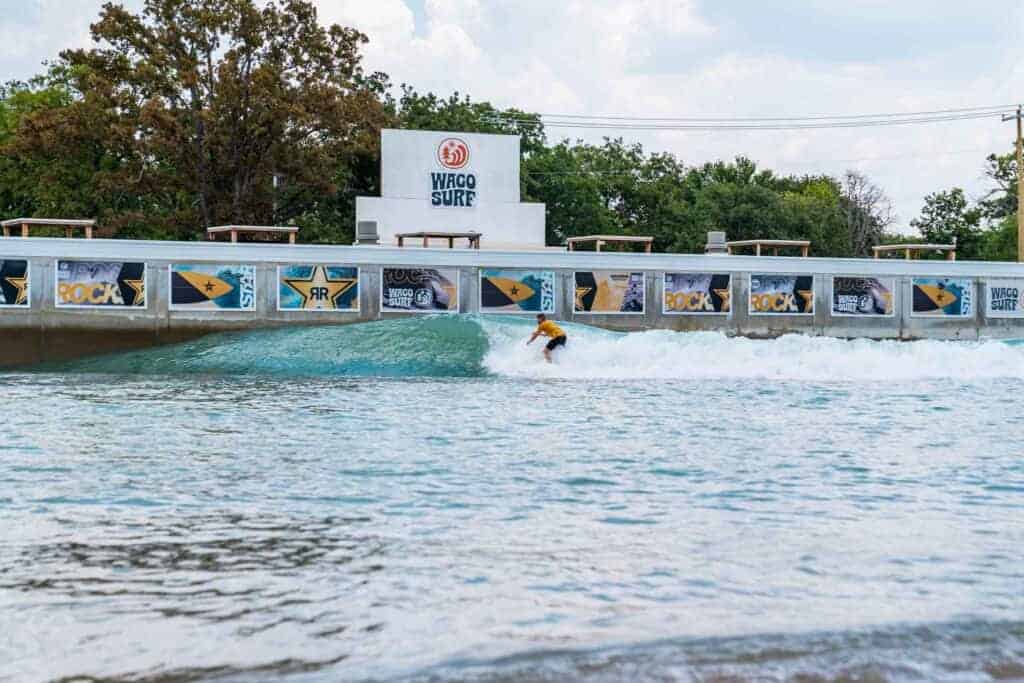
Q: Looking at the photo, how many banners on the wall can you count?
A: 12